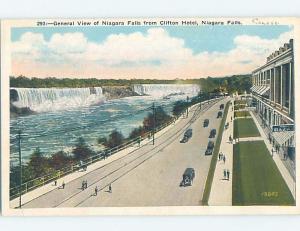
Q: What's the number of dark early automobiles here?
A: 7